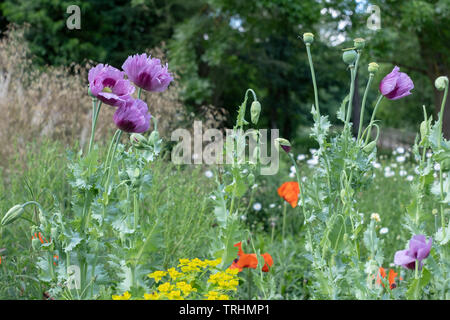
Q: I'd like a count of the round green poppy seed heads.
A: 4